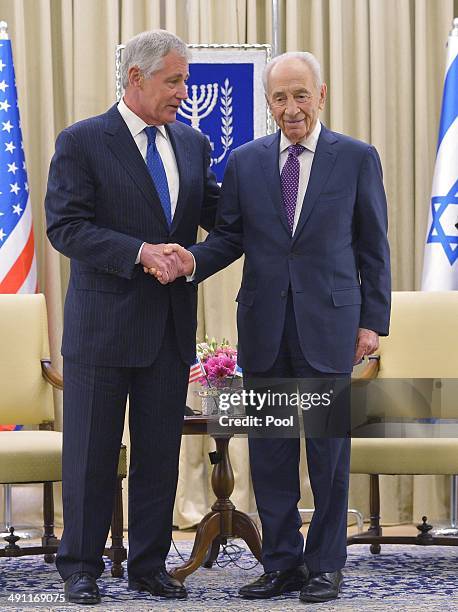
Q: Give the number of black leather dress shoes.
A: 4